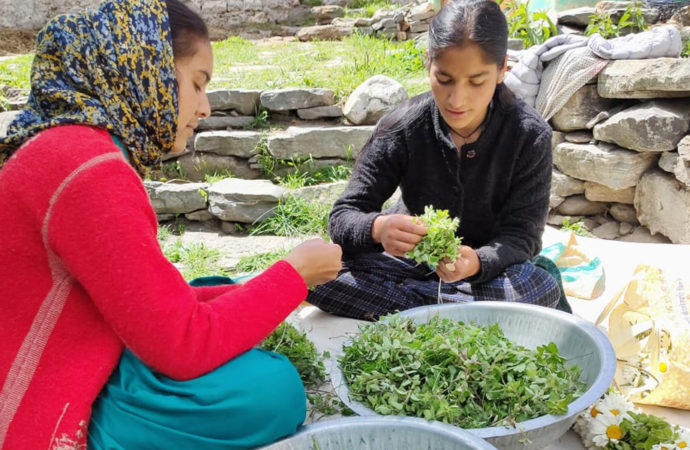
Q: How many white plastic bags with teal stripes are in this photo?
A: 1